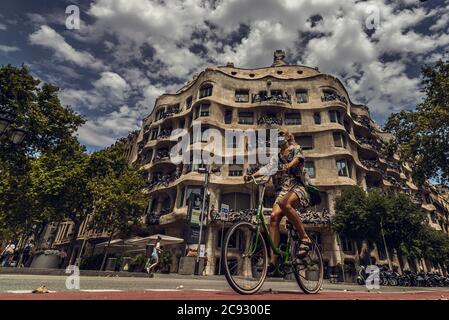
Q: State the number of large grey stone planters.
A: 1